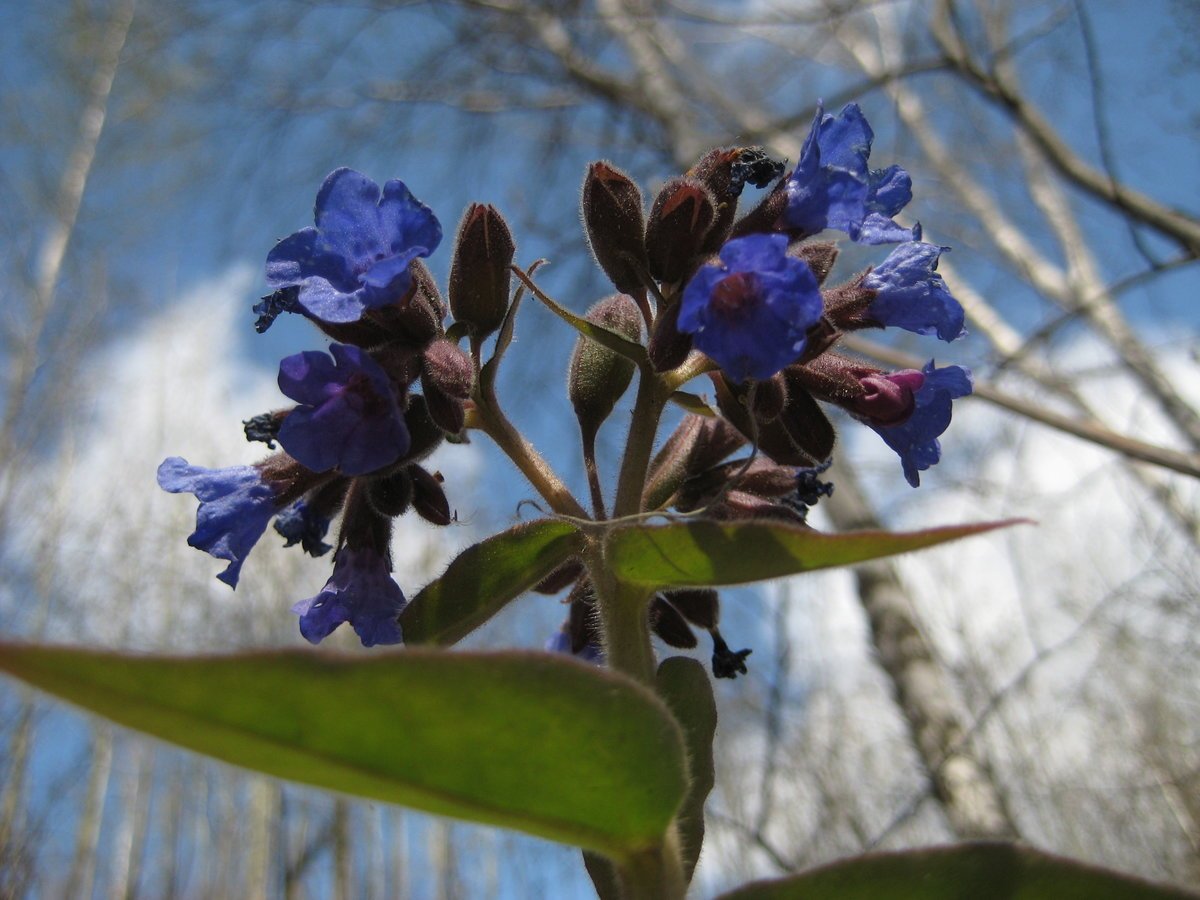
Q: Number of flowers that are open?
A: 8